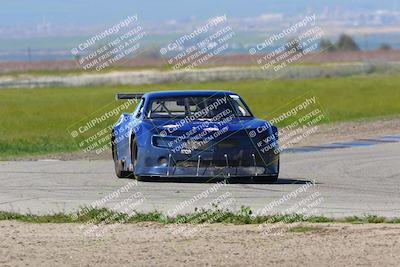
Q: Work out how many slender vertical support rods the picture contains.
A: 4